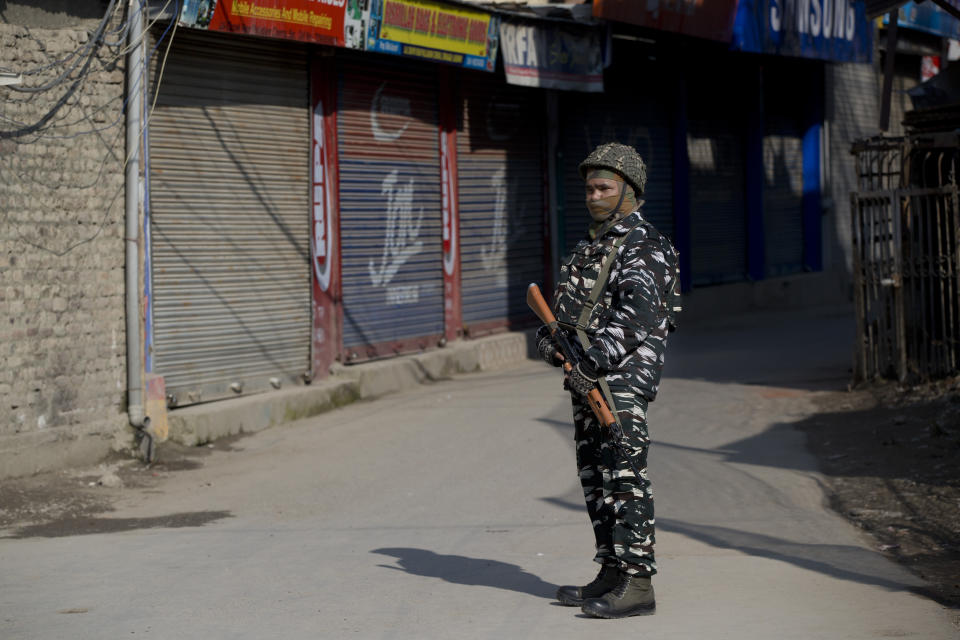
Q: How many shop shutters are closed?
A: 6